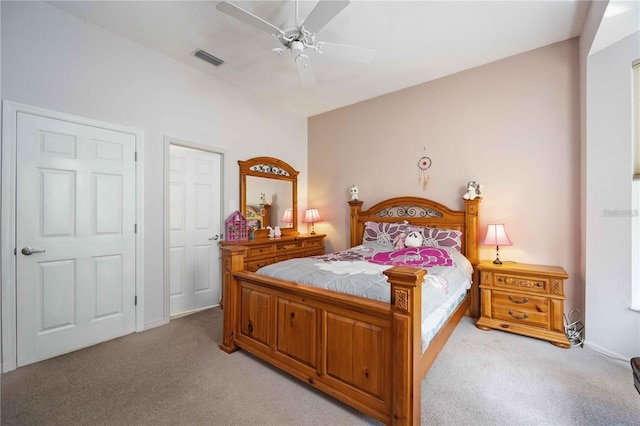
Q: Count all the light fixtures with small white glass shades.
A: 0